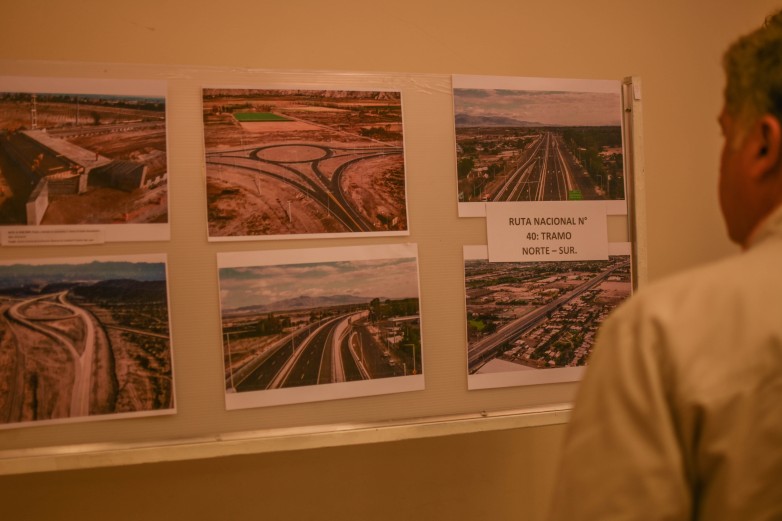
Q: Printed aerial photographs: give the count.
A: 6